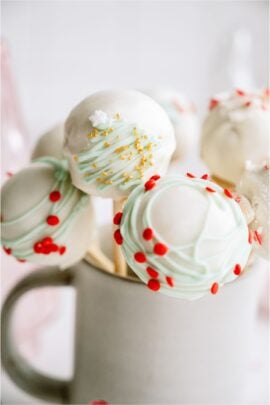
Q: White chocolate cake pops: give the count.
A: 7